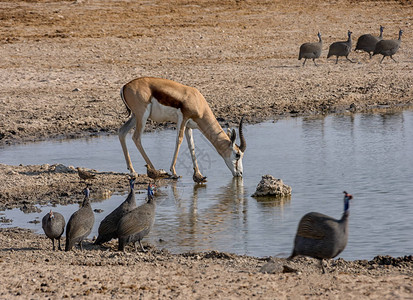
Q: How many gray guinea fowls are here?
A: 9